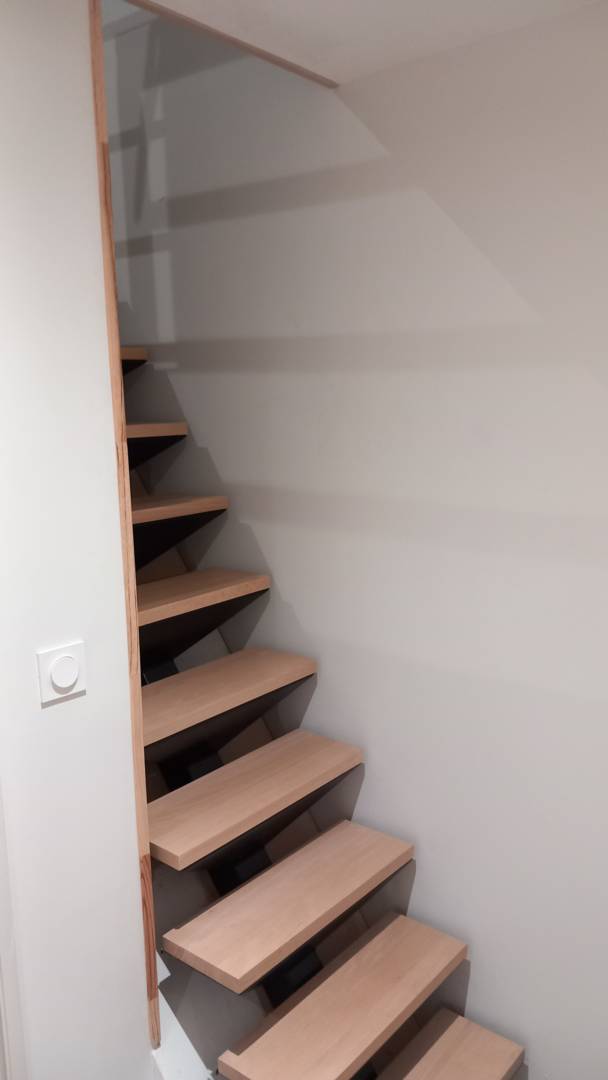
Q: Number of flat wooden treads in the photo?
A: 9